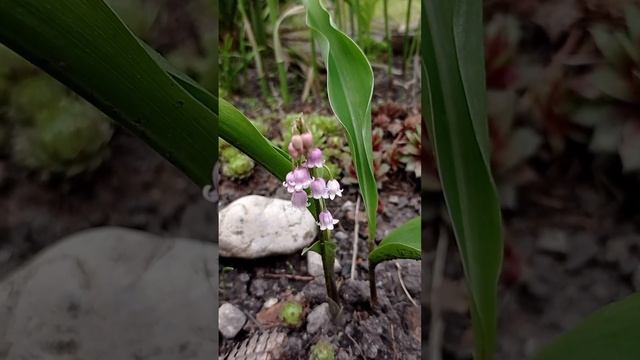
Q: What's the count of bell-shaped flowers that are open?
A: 7